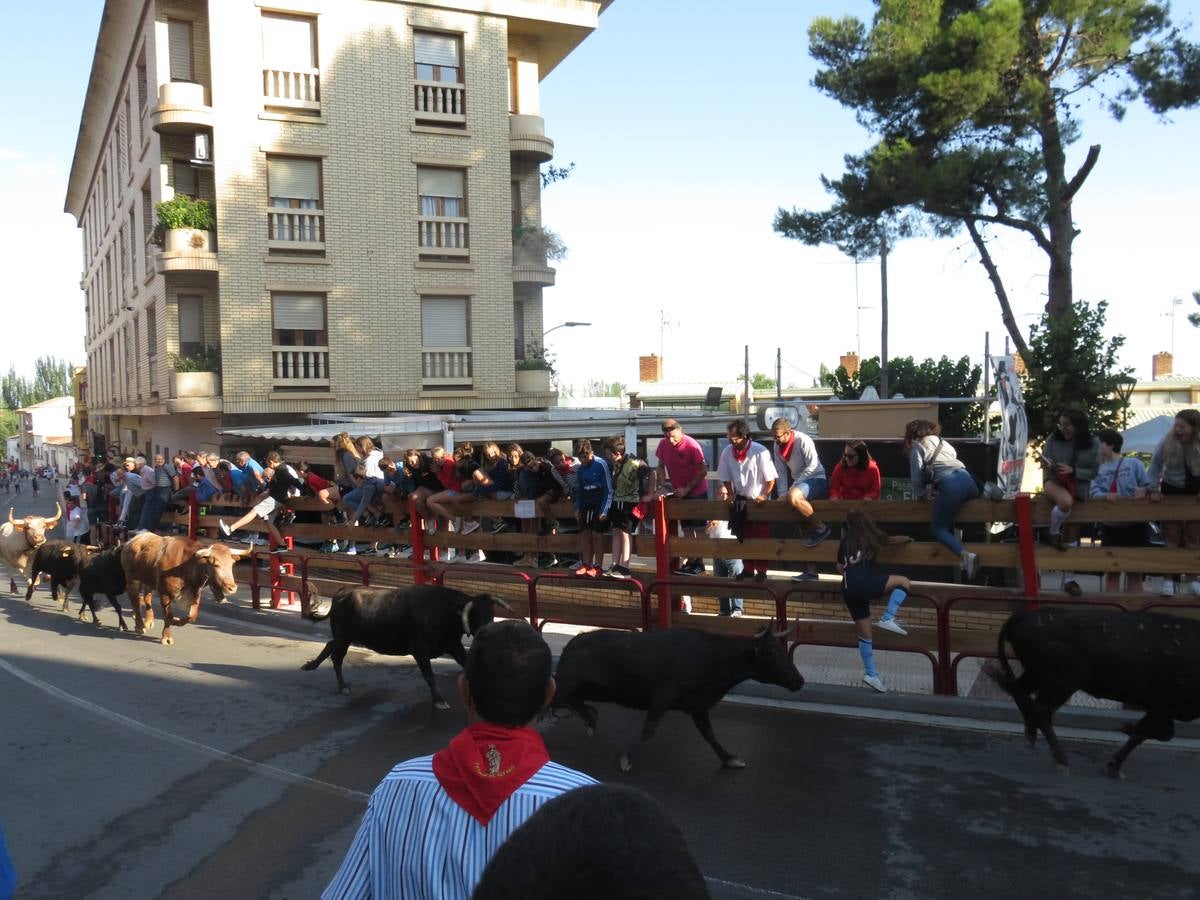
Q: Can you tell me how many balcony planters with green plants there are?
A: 4